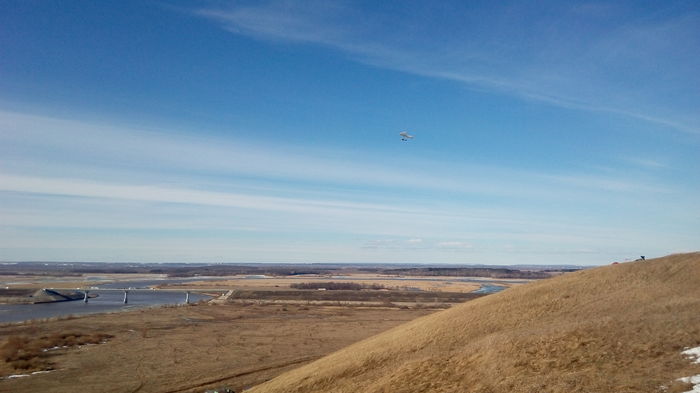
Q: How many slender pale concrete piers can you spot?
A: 3